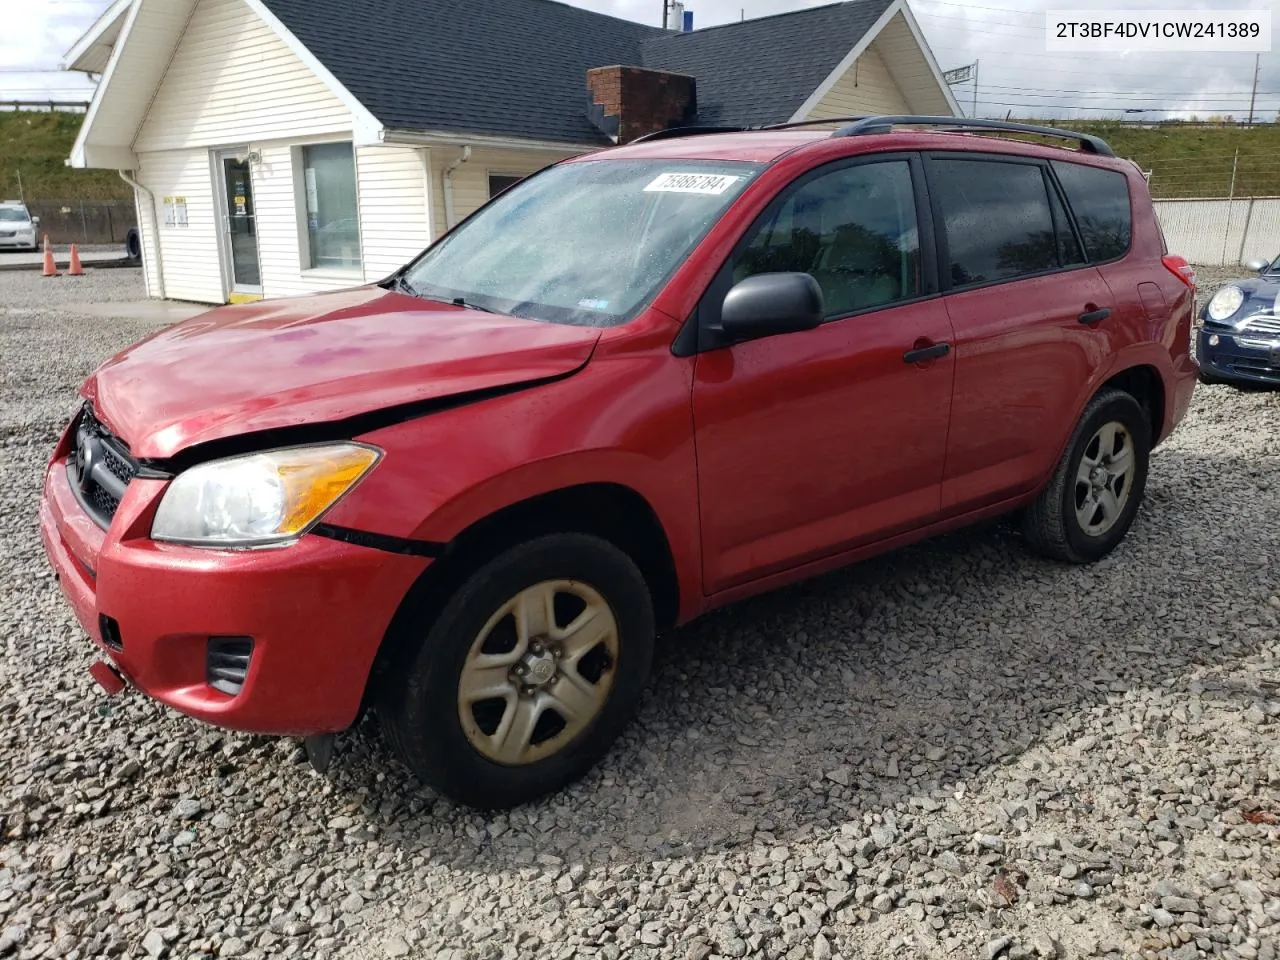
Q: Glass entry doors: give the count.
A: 1